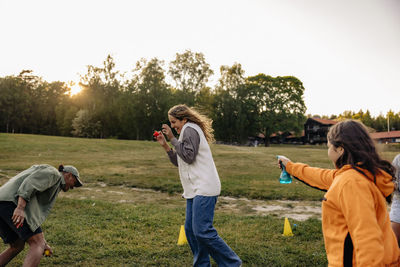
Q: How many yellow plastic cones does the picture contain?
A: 2